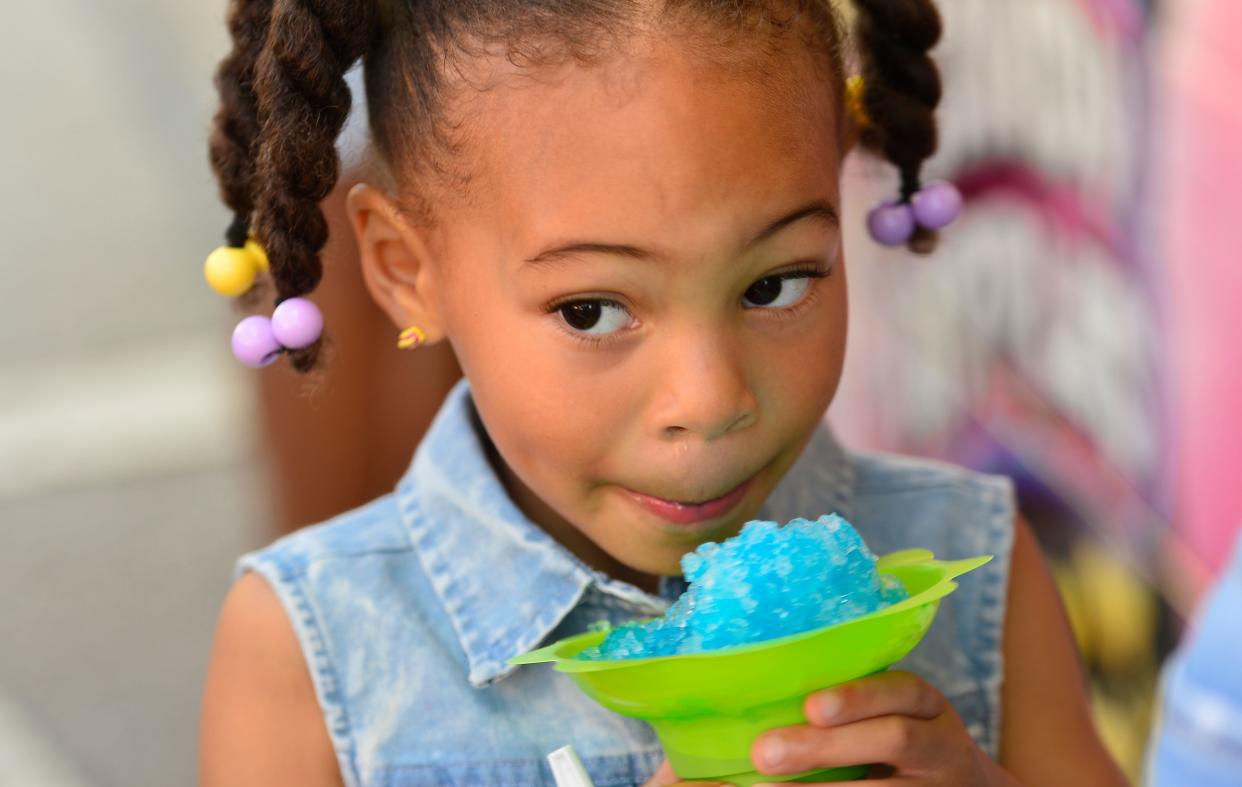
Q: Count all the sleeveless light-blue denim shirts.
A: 1